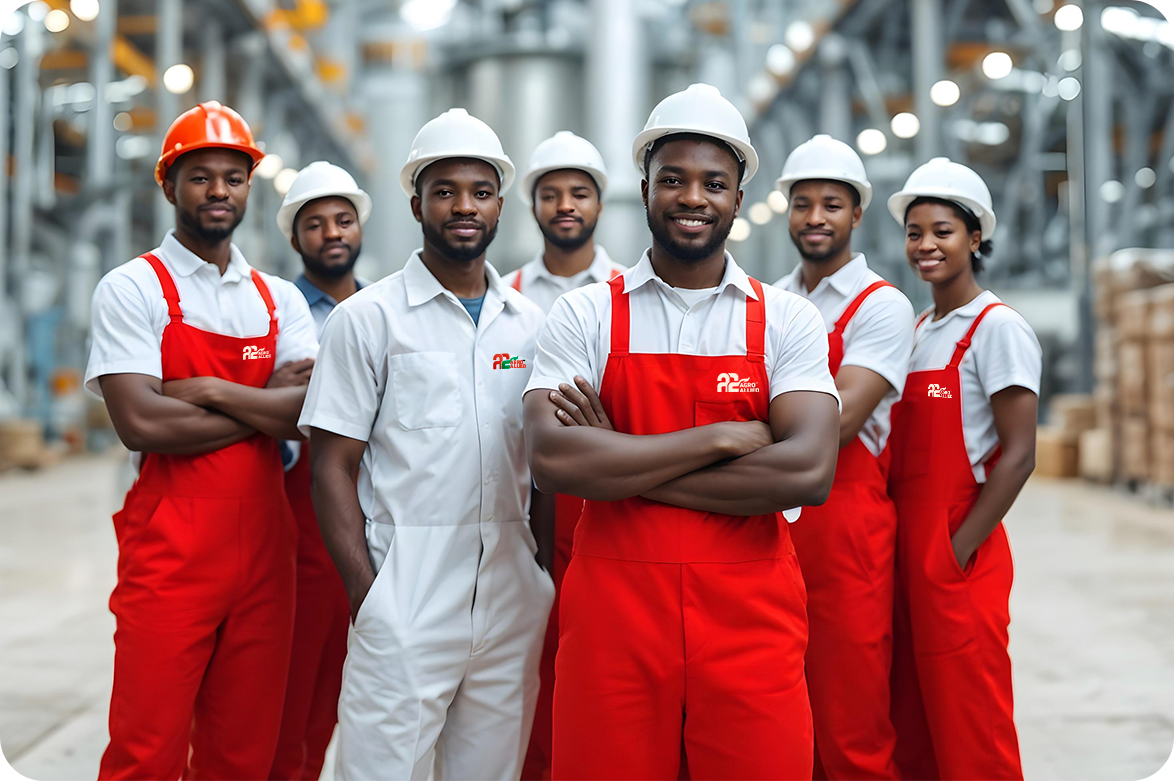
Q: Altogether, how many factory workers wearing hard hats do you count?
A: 7